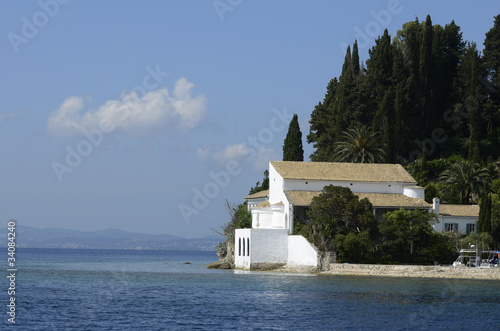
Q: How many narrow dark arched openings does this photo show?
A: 3